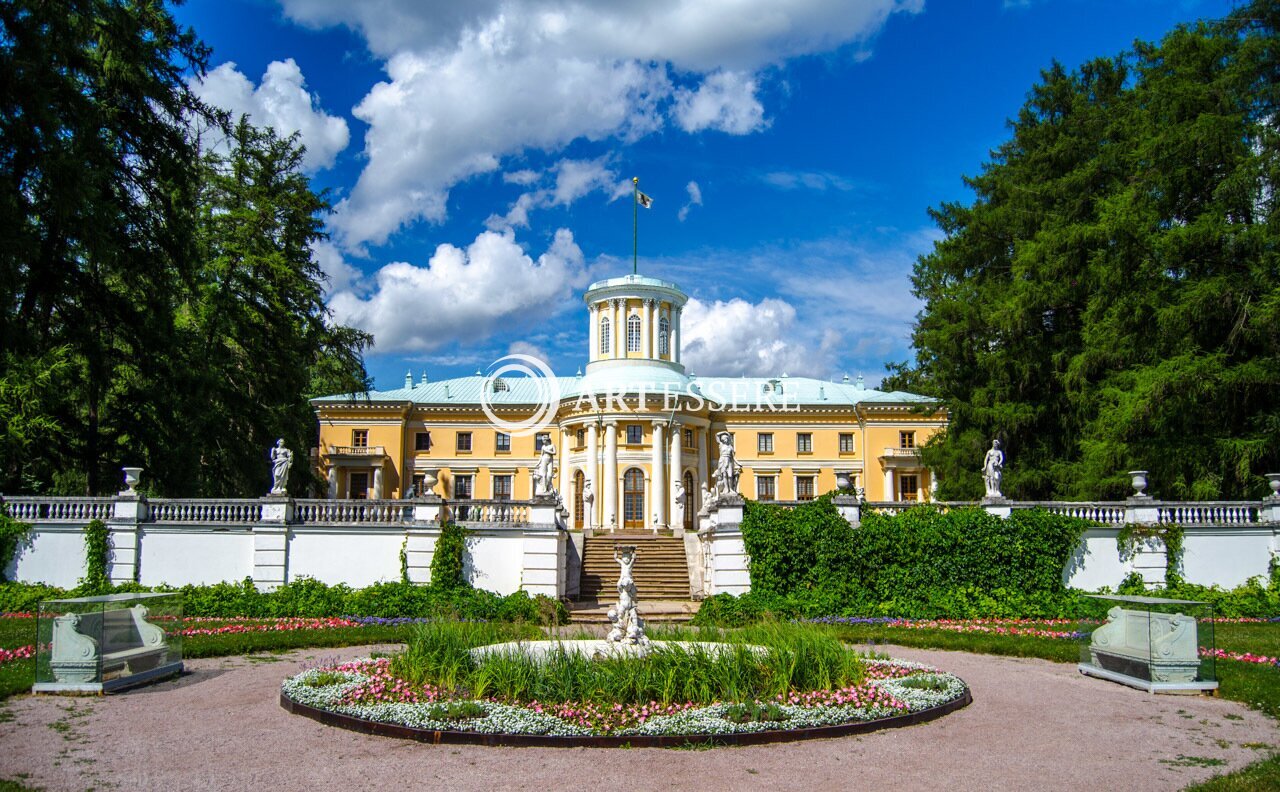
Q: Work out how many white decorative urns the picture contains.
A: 5